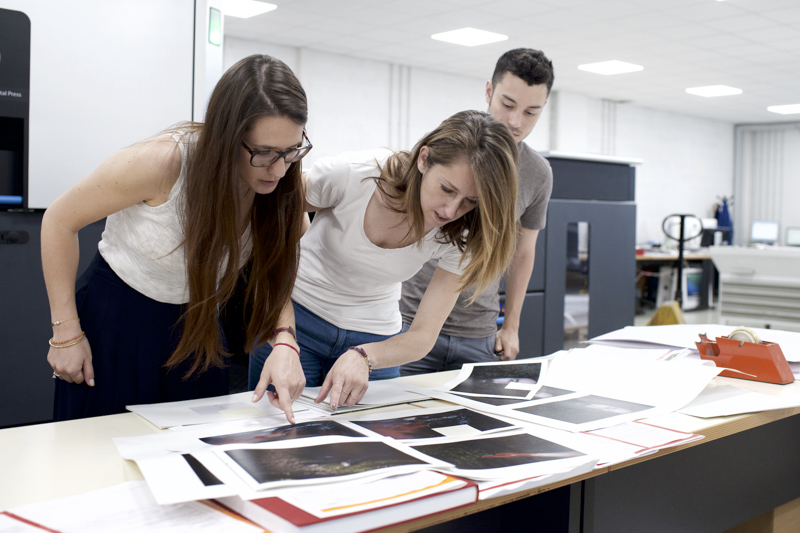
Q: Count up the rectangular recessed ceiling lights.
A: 5